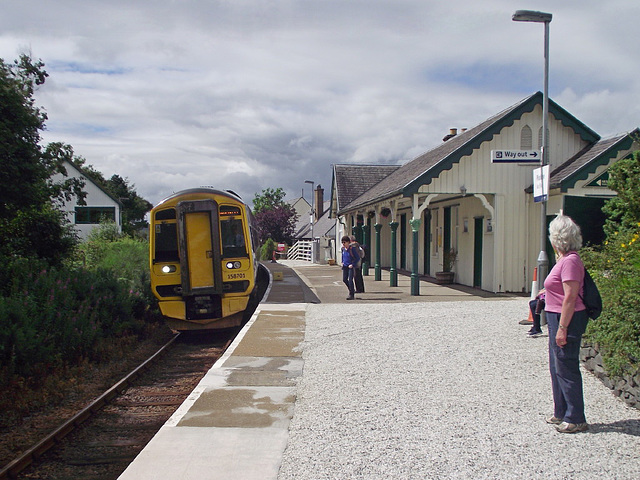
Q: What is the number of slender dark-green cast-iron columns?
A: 5